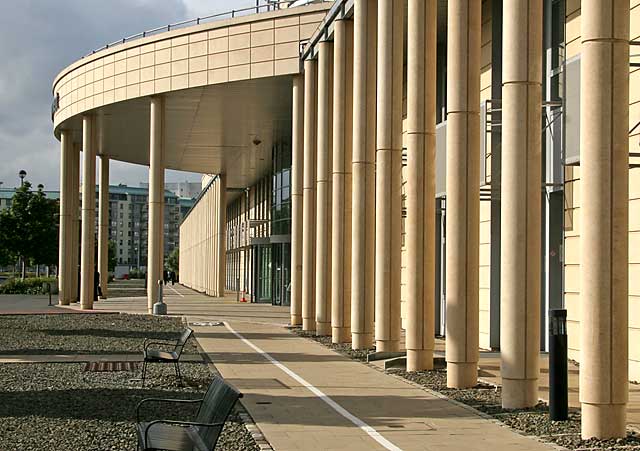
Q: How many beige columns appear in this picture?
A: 15